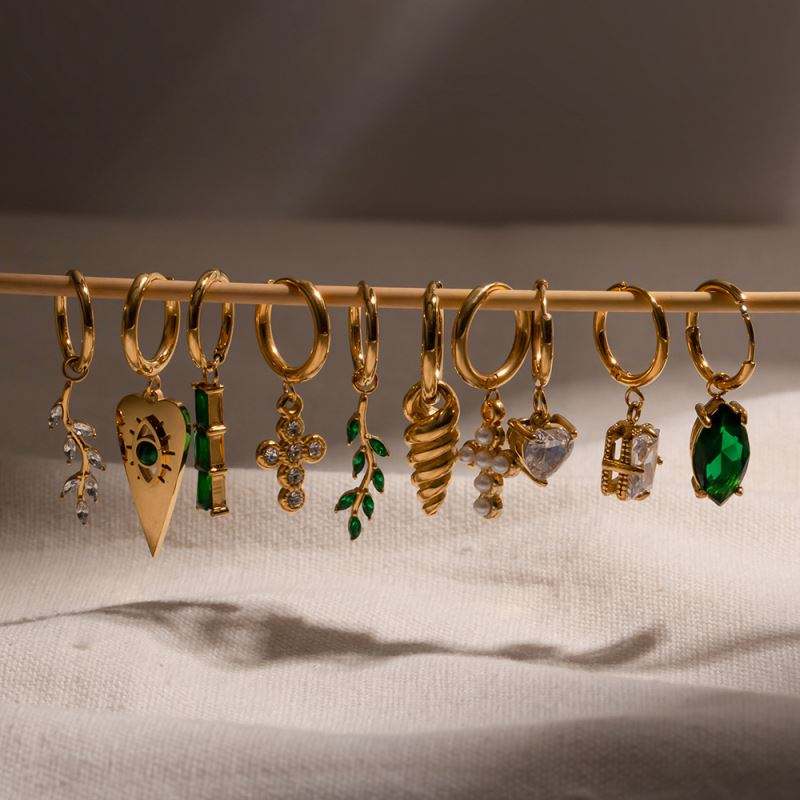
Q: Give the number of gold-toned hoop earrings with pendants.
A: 10